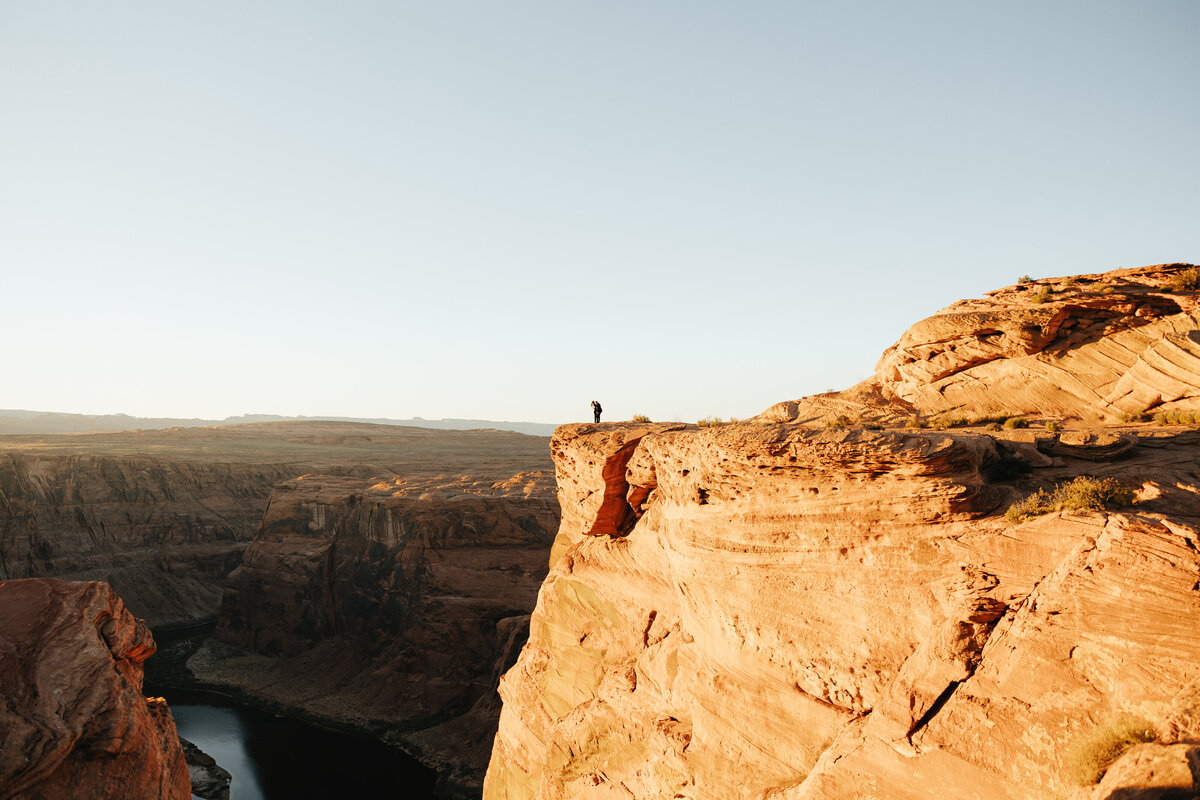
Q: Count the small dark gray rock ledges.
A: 1